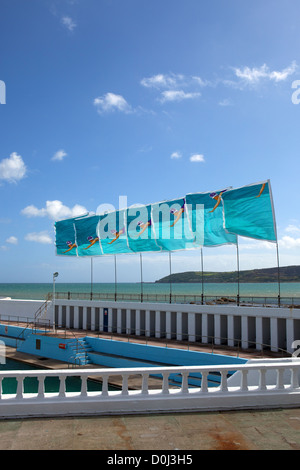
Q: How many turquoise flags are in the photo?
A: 7